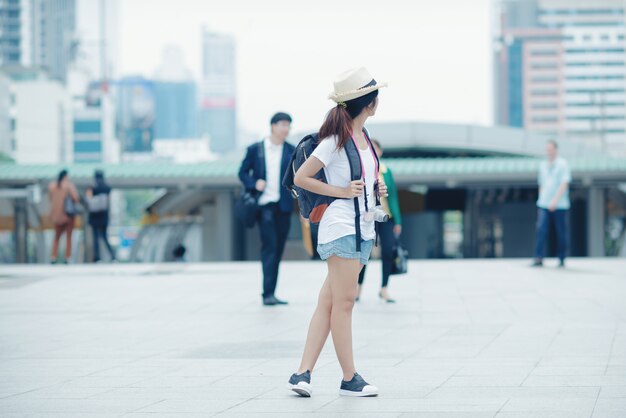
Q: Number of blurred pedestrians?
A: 5